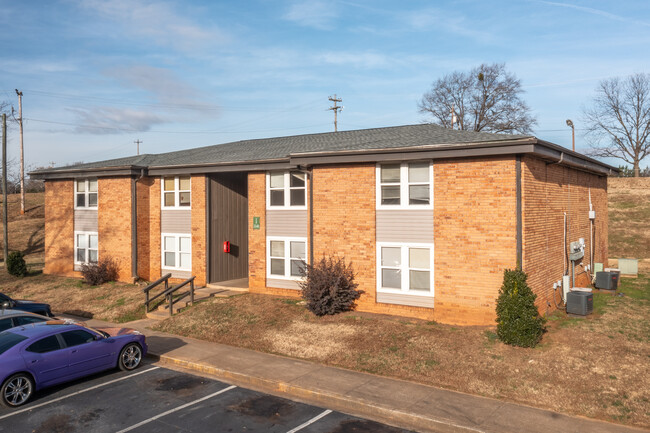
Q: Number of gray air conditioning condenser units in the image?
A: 2